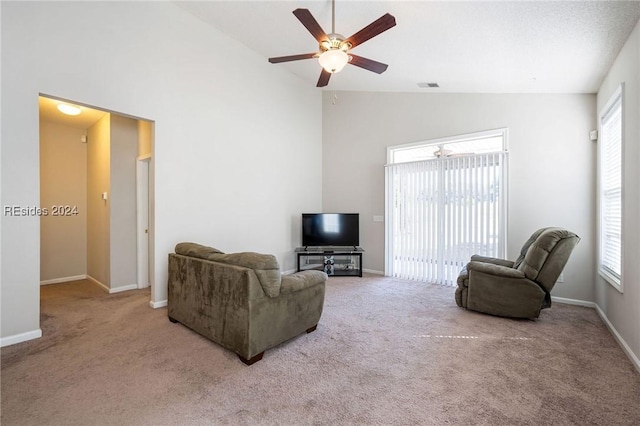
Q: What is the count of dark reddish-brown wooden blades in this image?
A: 5